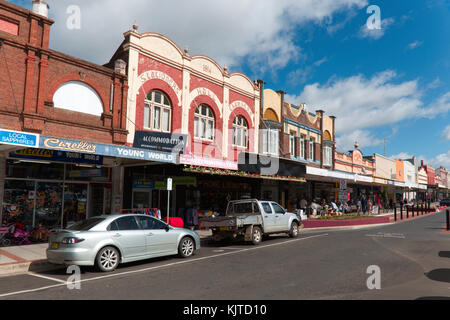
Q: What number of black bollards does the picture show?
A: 9